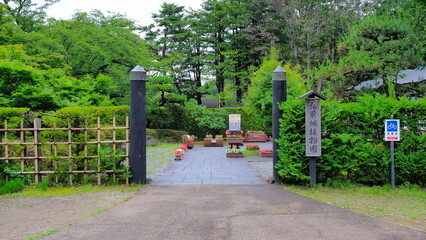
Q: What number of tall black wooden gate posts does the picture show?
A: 2